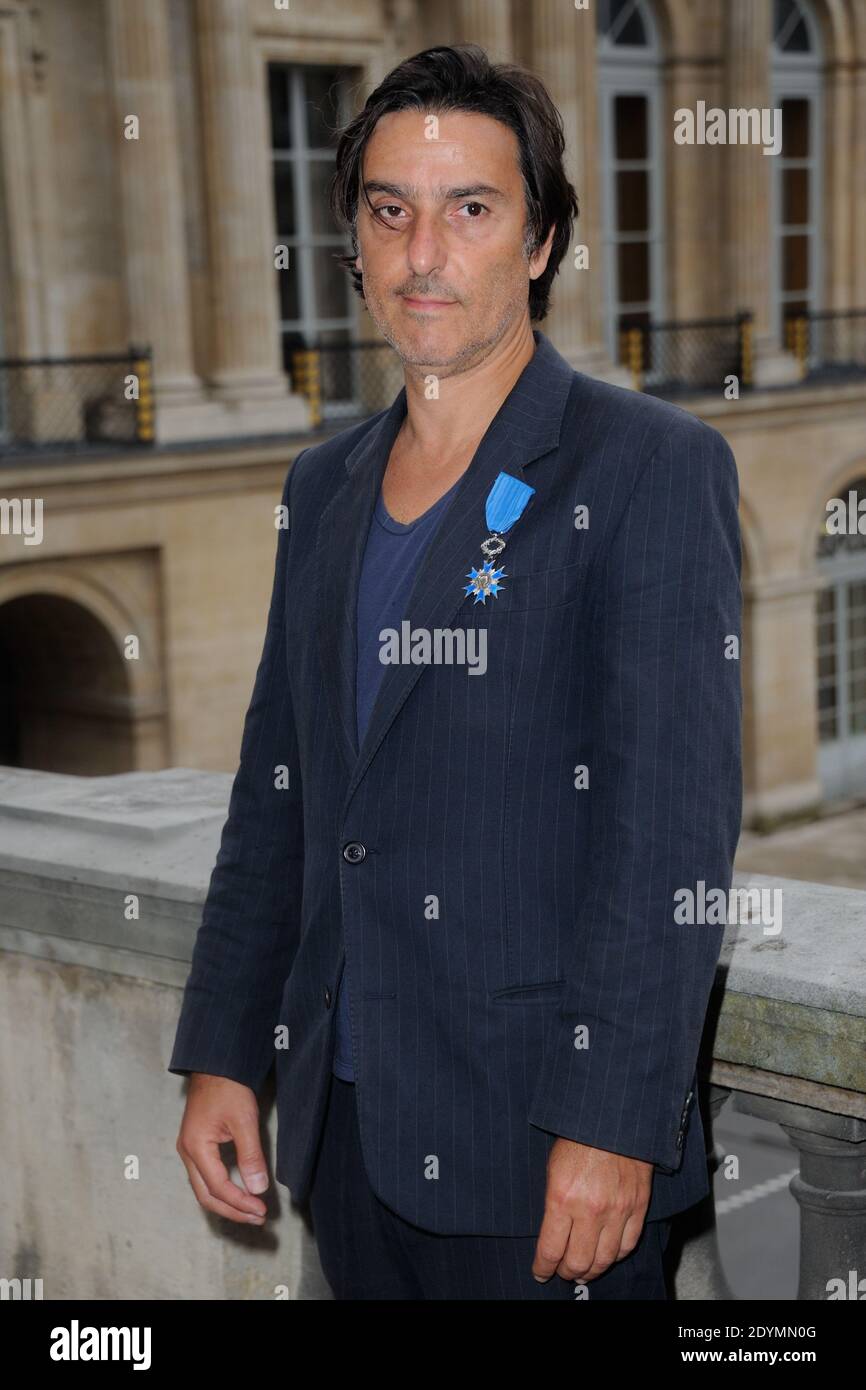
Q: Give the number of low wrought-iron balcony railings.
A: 4